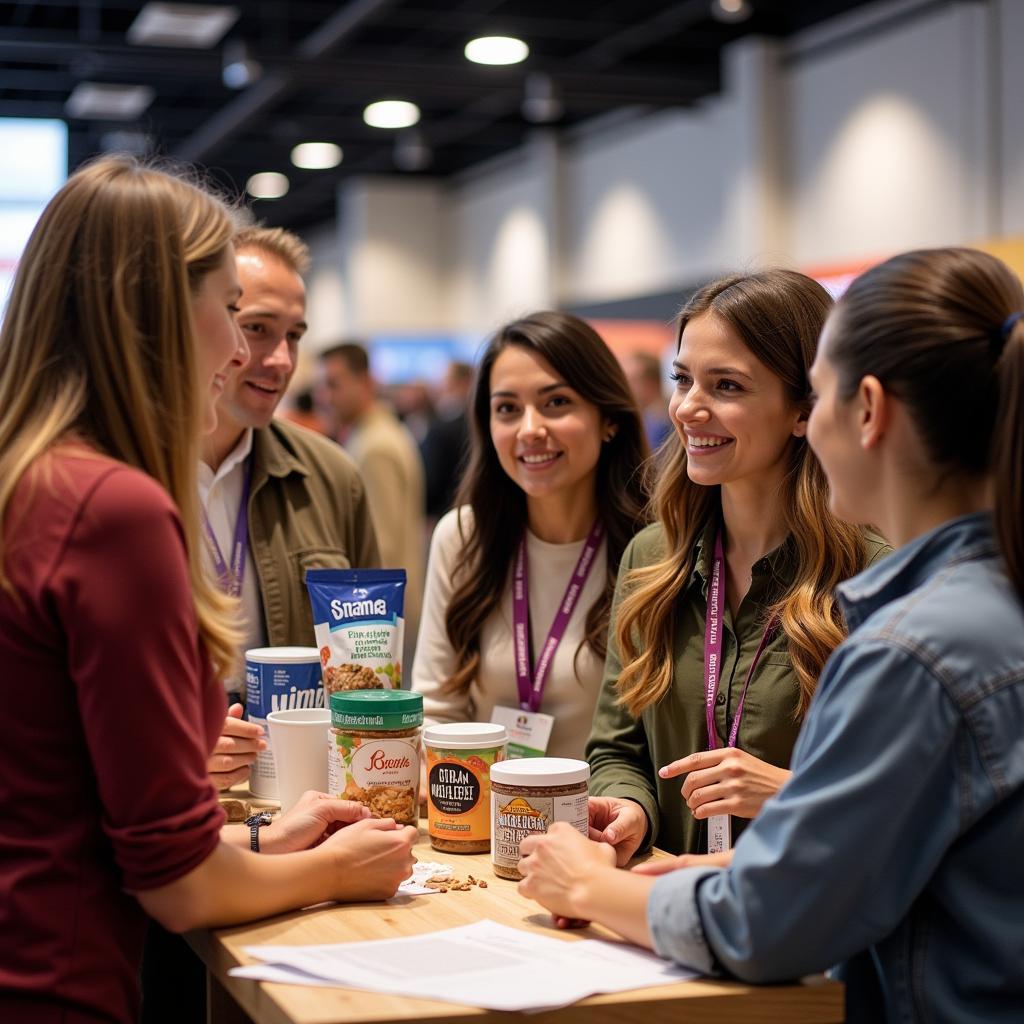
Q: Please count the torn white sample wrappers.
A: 1